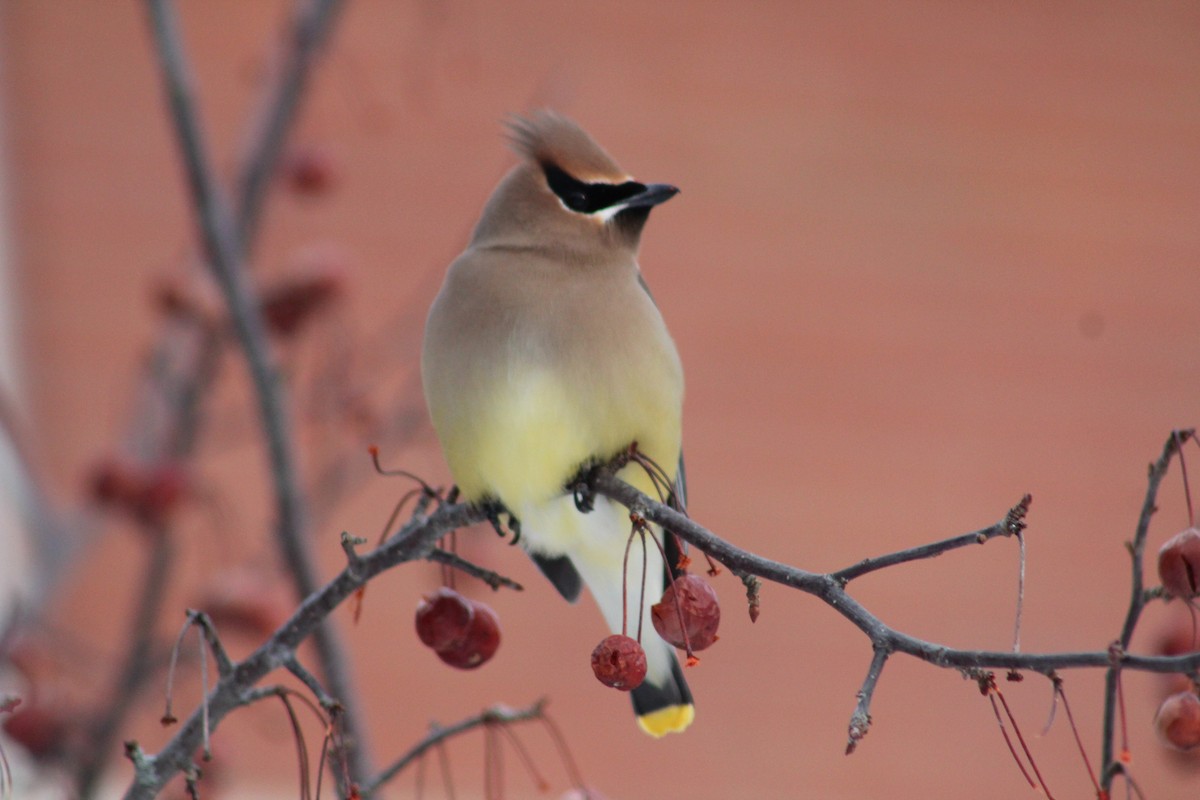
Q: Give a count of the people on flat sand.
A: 0